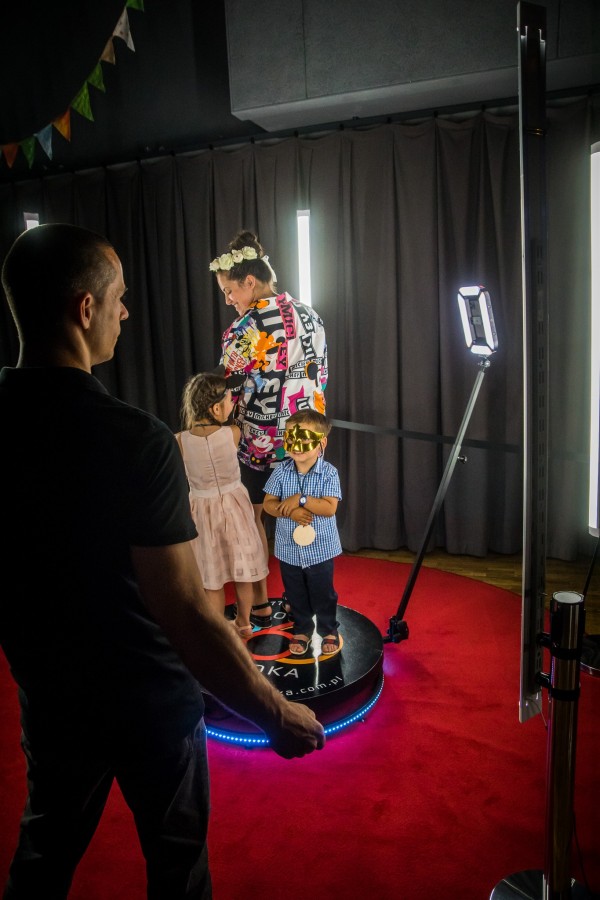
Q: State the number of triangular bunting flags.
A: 9